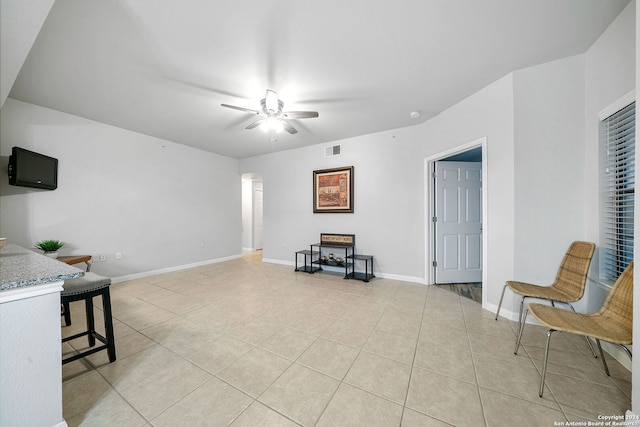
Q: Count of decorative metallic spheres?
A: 3